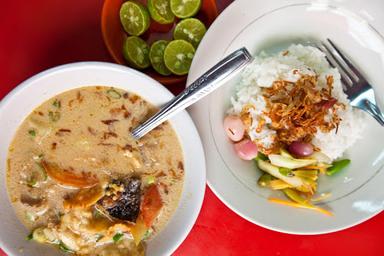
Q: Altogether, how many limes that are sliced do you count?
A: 7